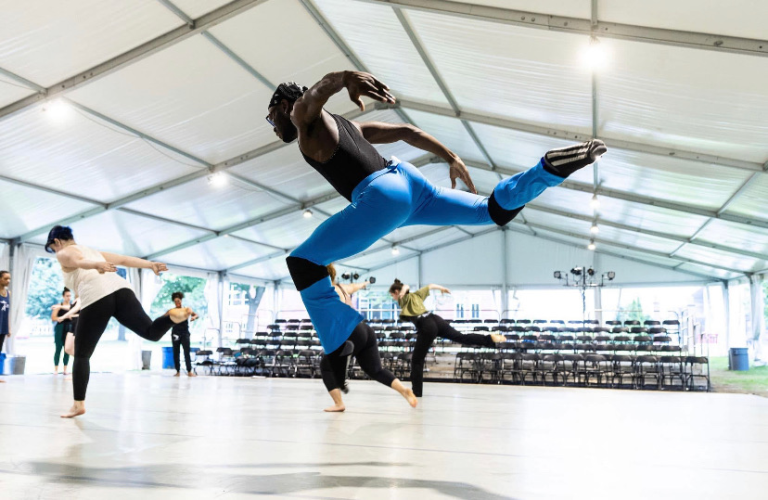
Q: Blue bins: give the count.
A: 3